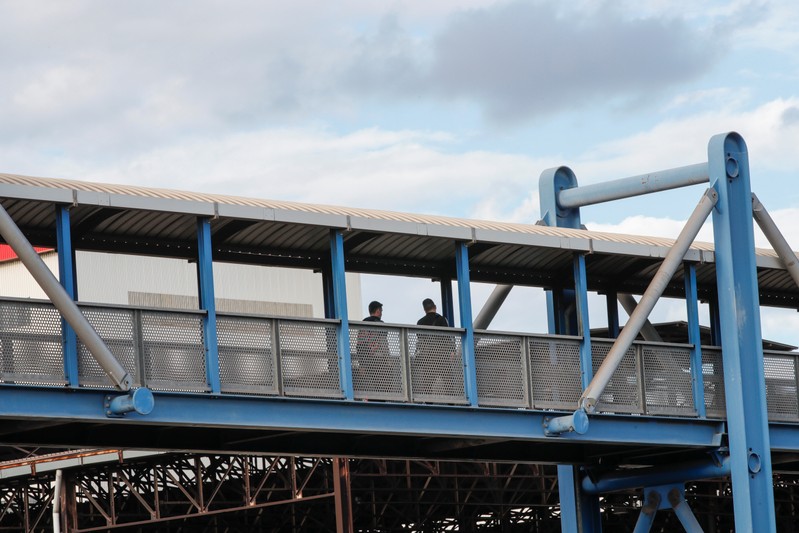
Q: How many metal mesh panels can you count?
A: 13